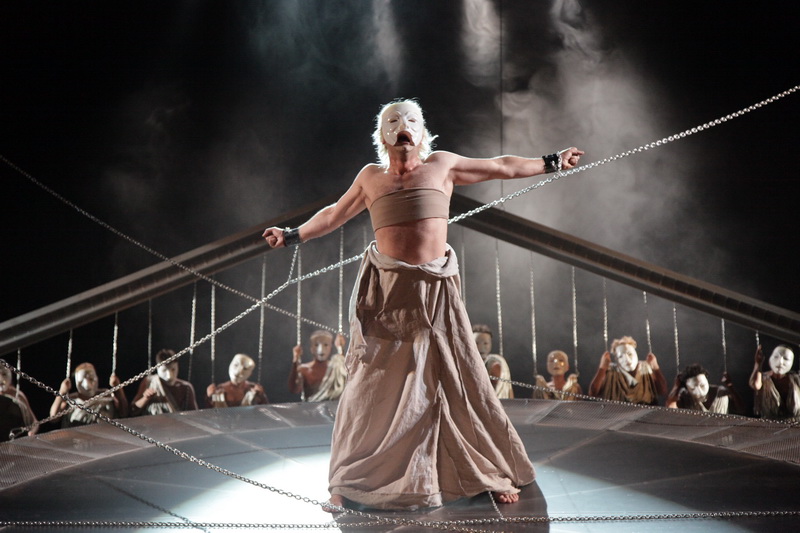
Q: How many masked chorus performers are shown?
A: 10